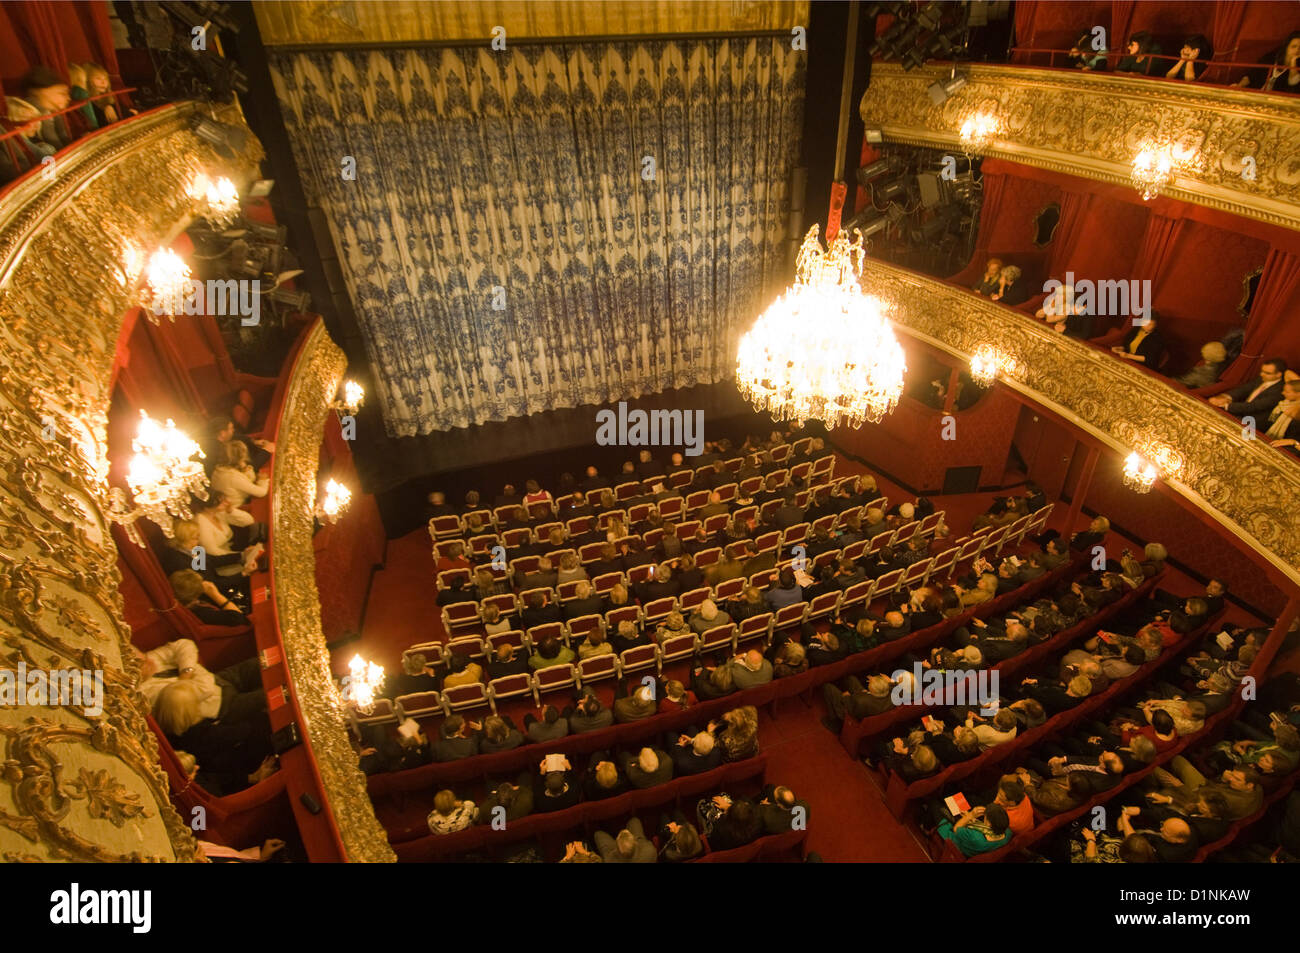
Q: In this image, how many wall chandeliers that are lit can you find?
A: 10